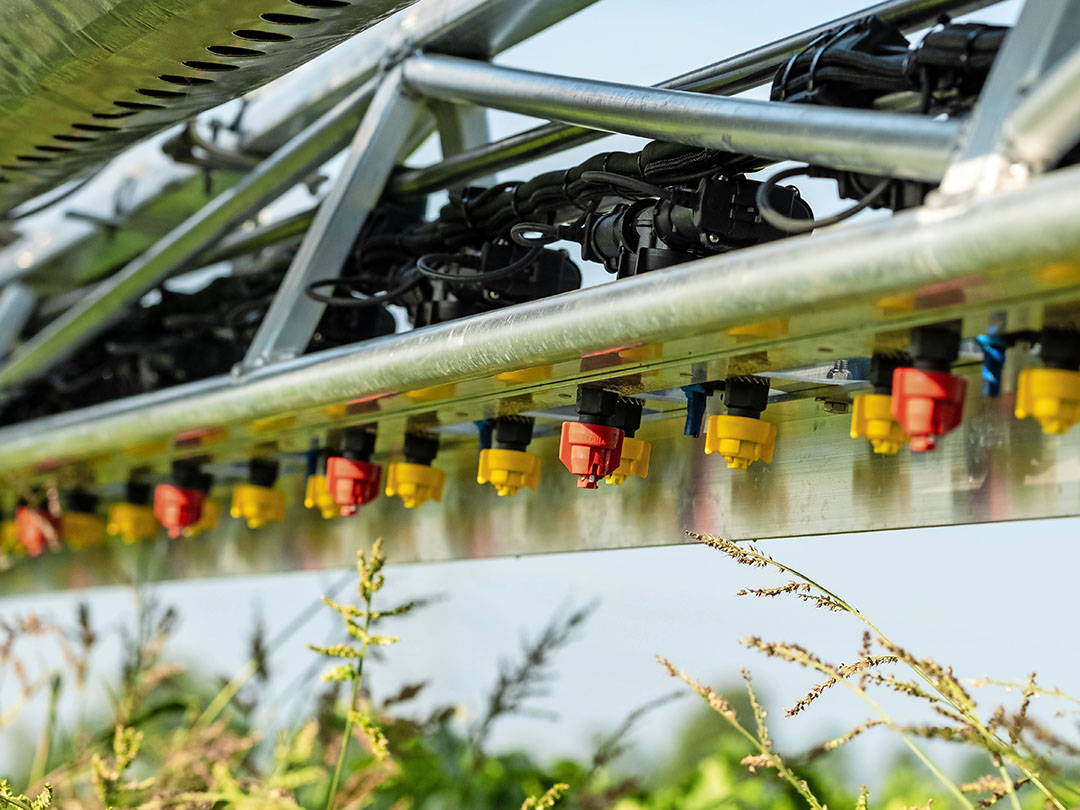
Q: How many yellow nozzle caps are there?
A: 12